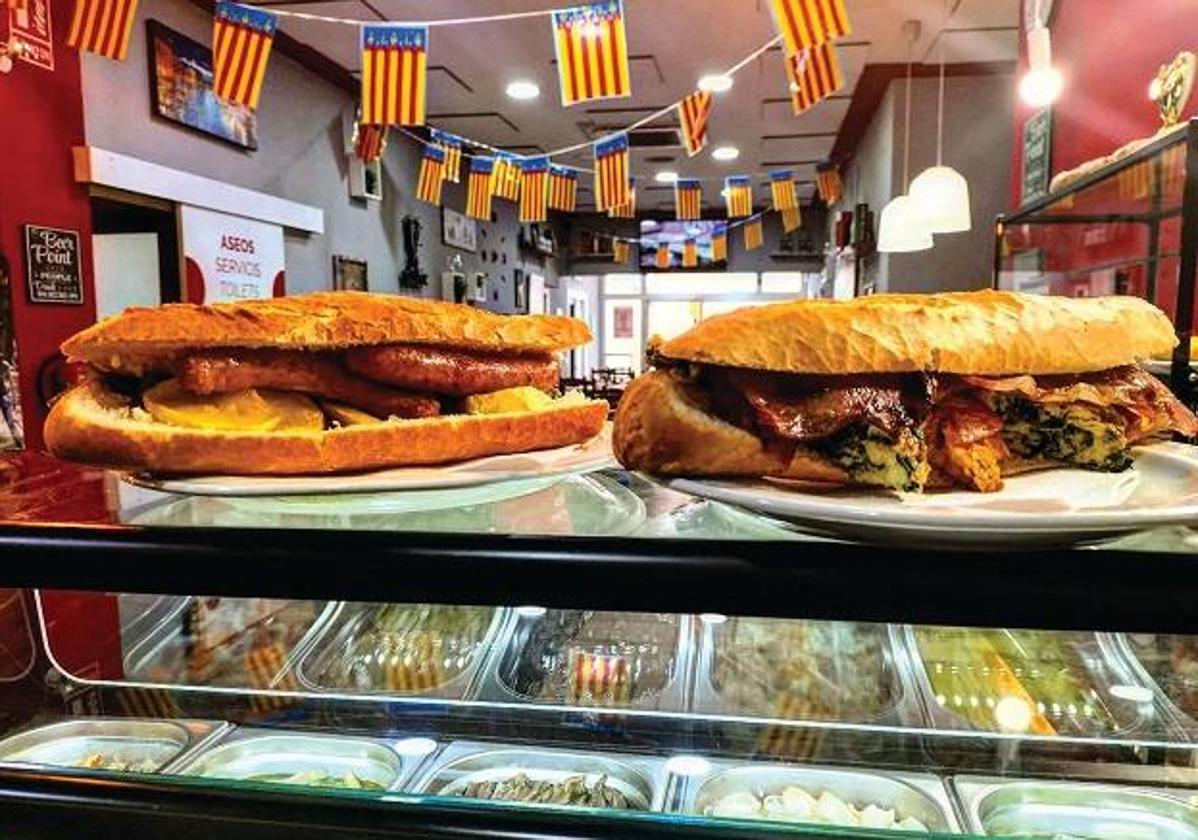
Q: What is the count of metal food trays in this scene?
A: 11